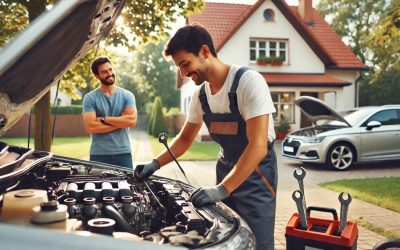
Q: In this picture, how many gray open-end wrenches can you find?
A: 2